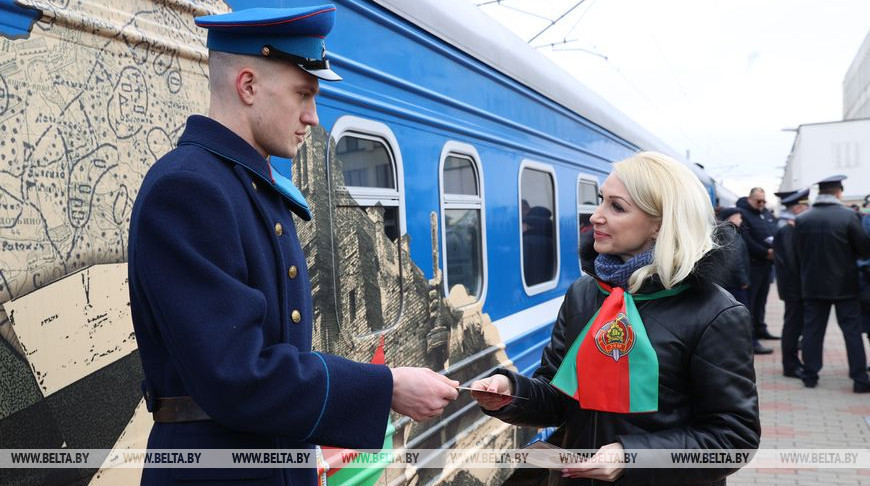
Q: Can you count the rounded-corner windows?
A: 4